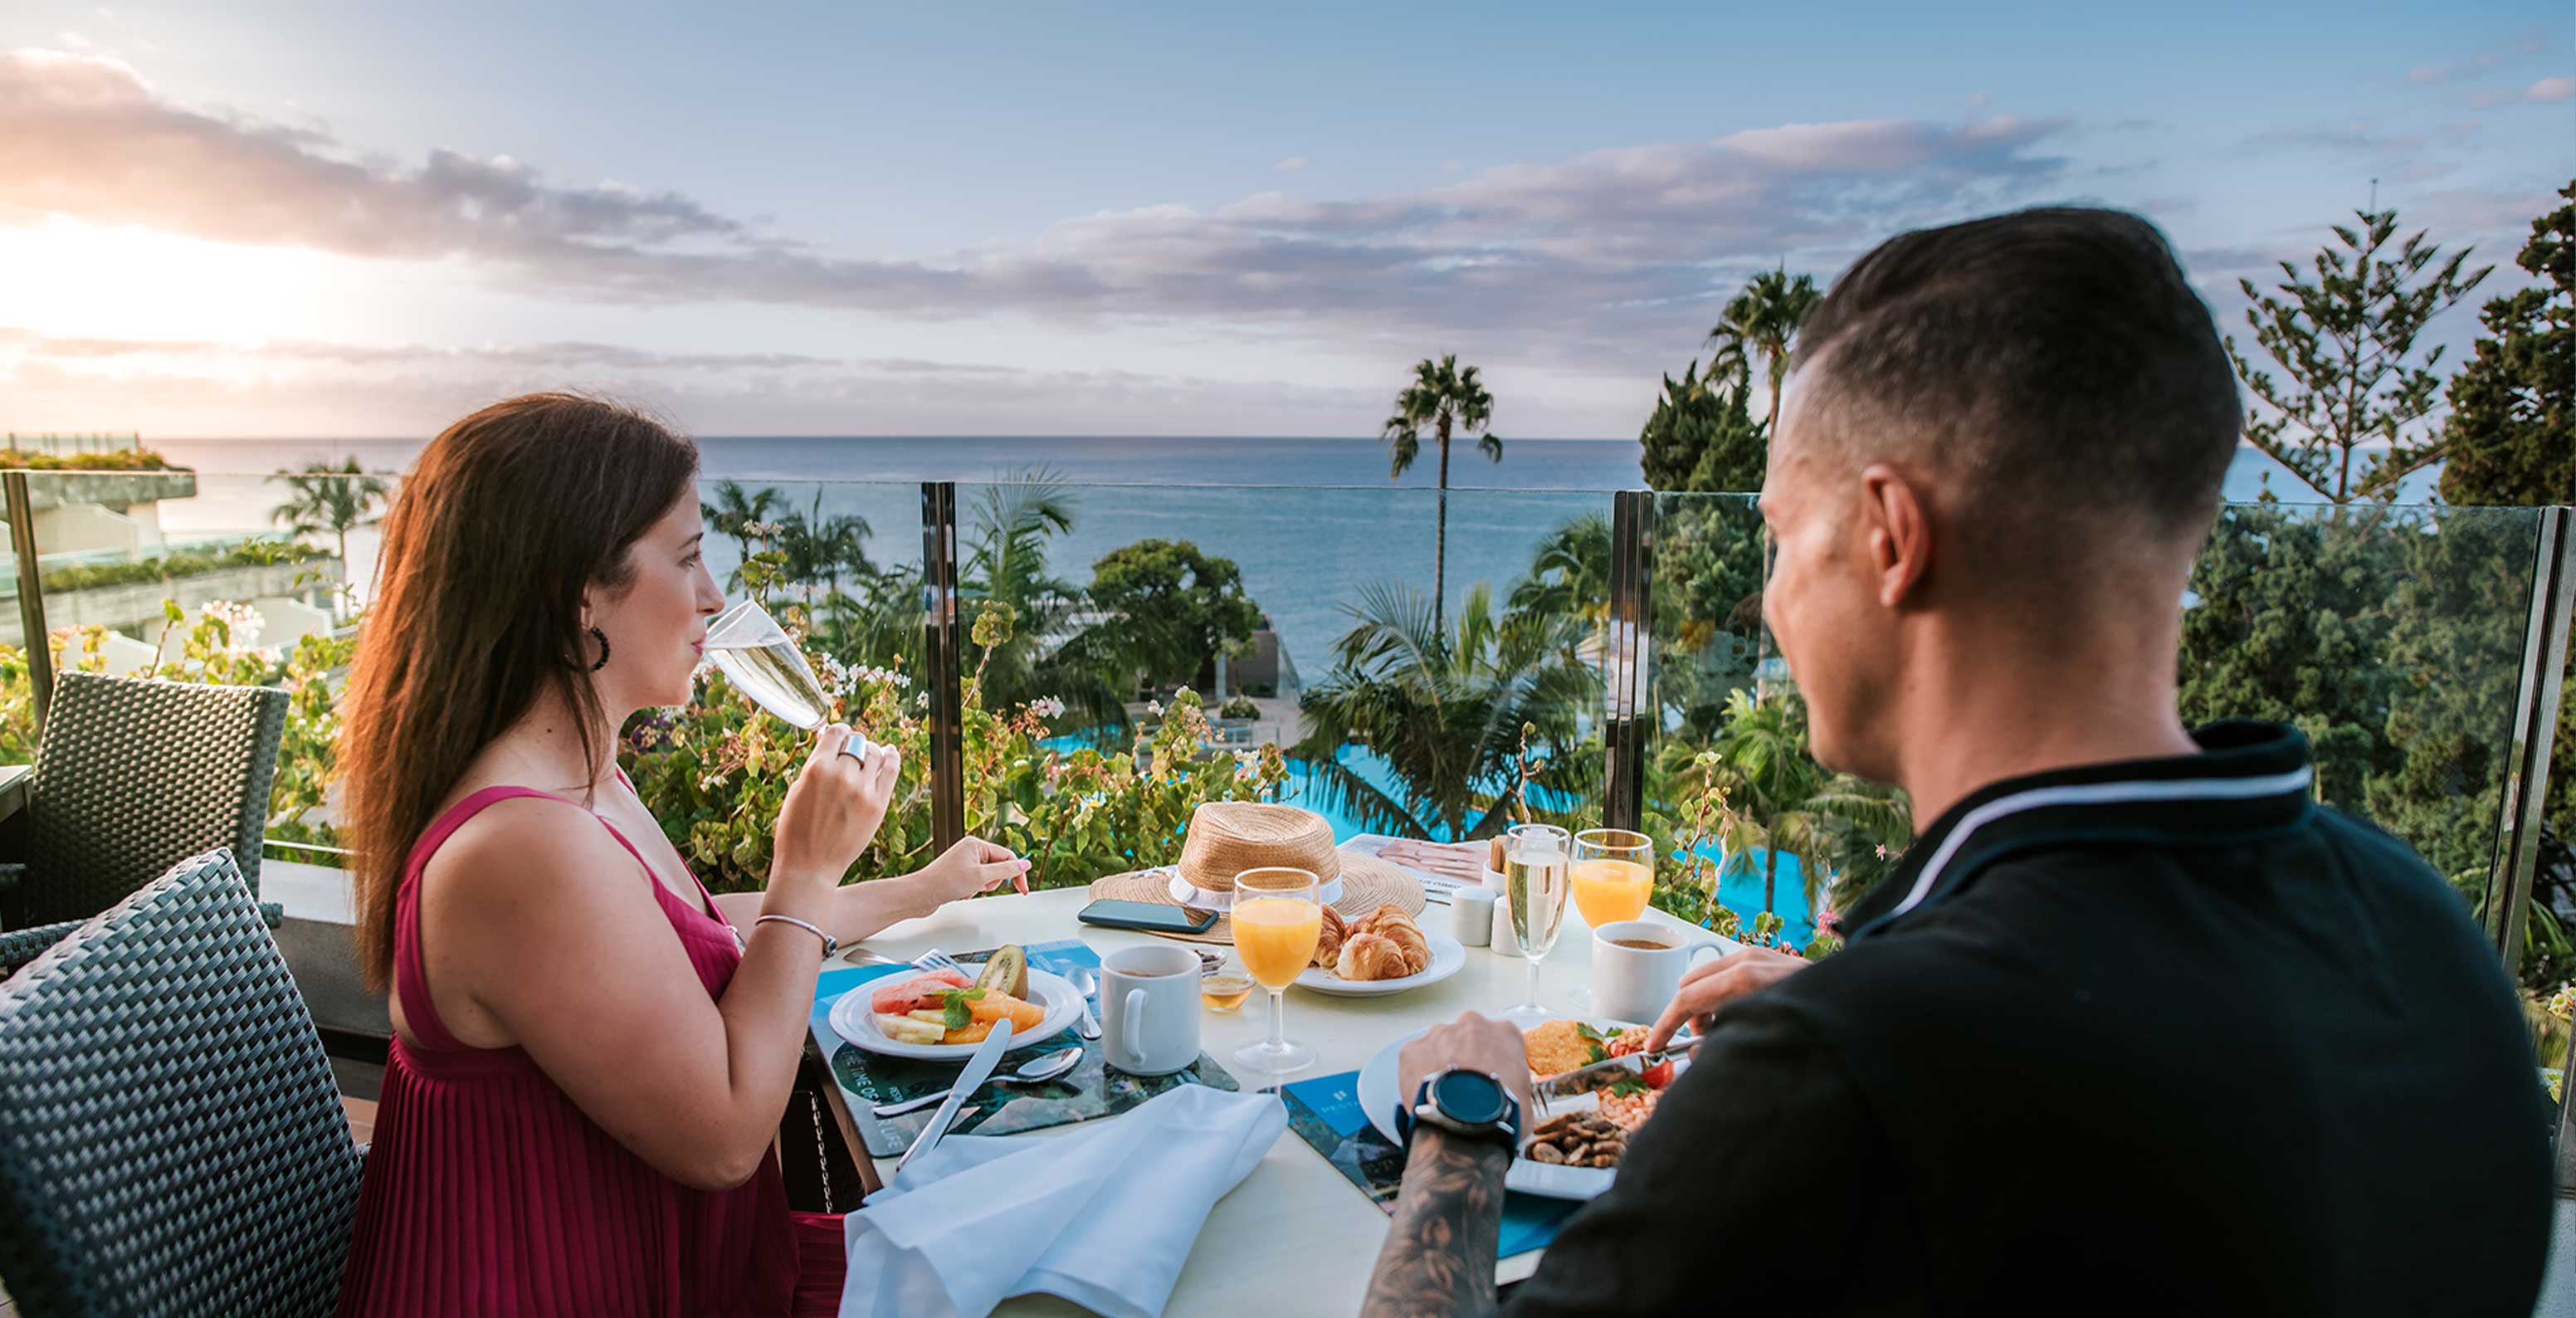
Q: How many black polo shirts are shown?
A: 1